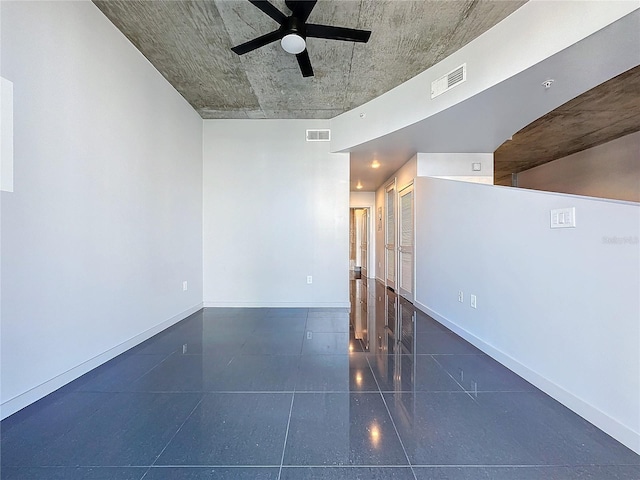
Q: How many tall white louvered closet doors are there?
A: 2